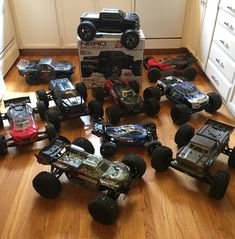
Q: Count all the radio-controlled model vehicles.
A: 10